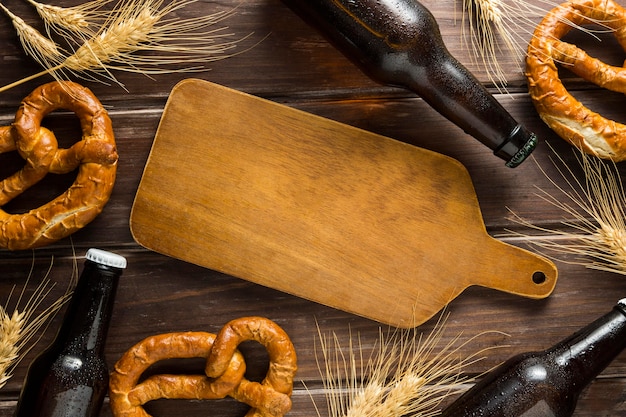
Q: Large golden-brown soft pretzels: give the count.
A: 3